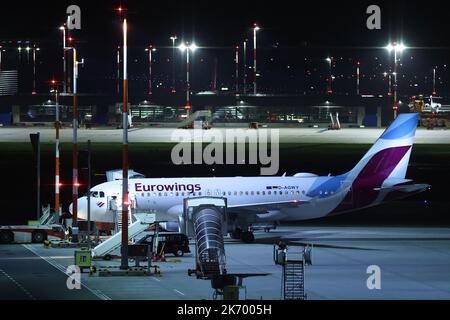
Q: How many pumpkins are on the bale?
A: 0